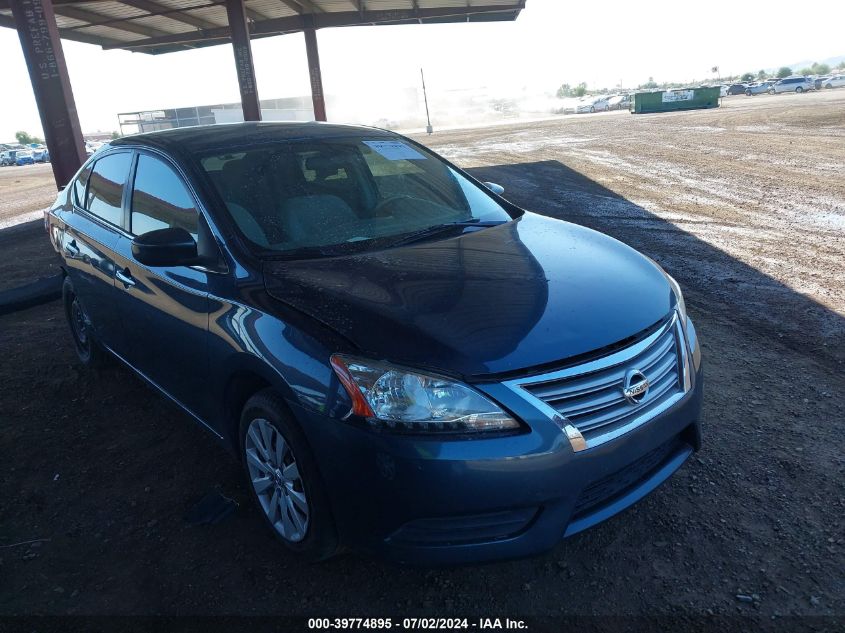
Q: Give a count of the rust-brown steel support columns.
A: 3